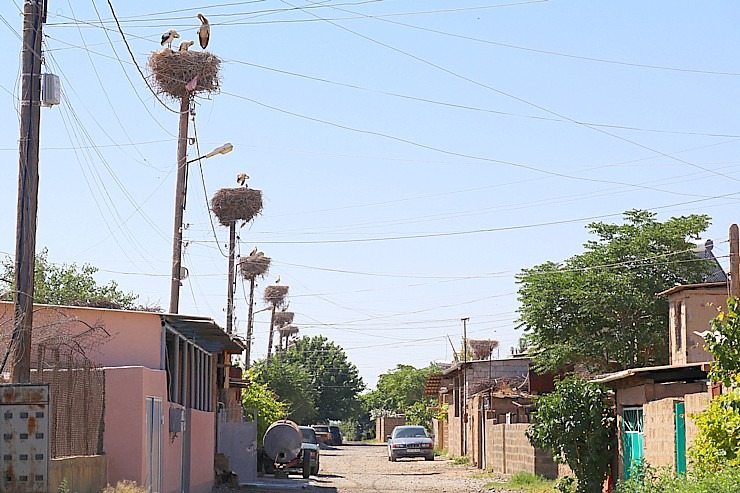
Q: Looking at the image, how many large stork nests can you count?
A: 7